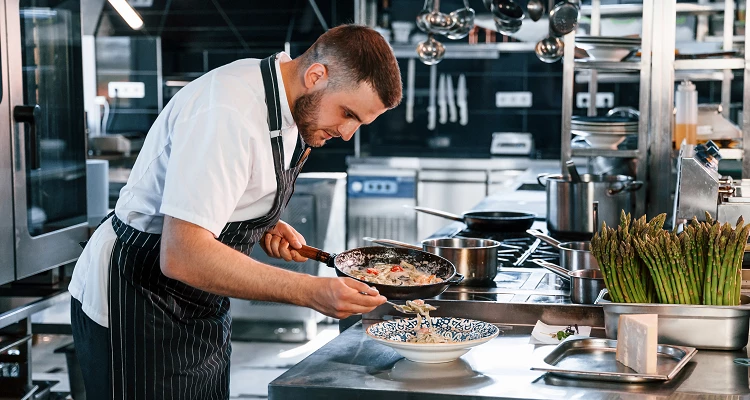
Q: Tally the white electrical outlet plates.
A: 3